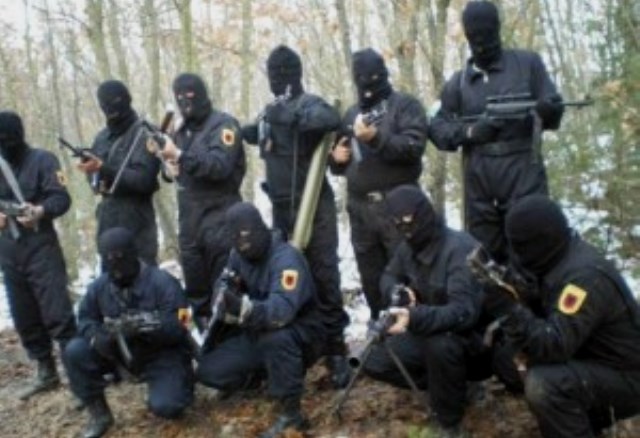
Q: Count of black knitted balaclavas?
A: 10